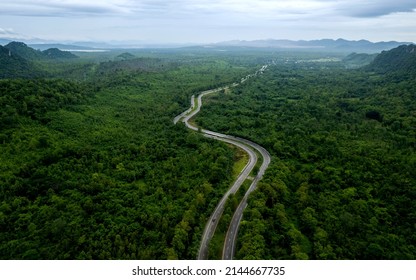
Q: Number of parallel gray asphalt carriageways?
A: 2